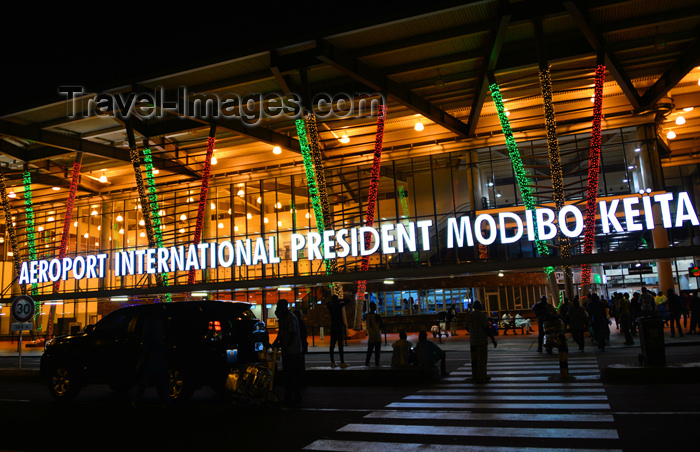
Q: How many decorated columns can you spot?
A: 12